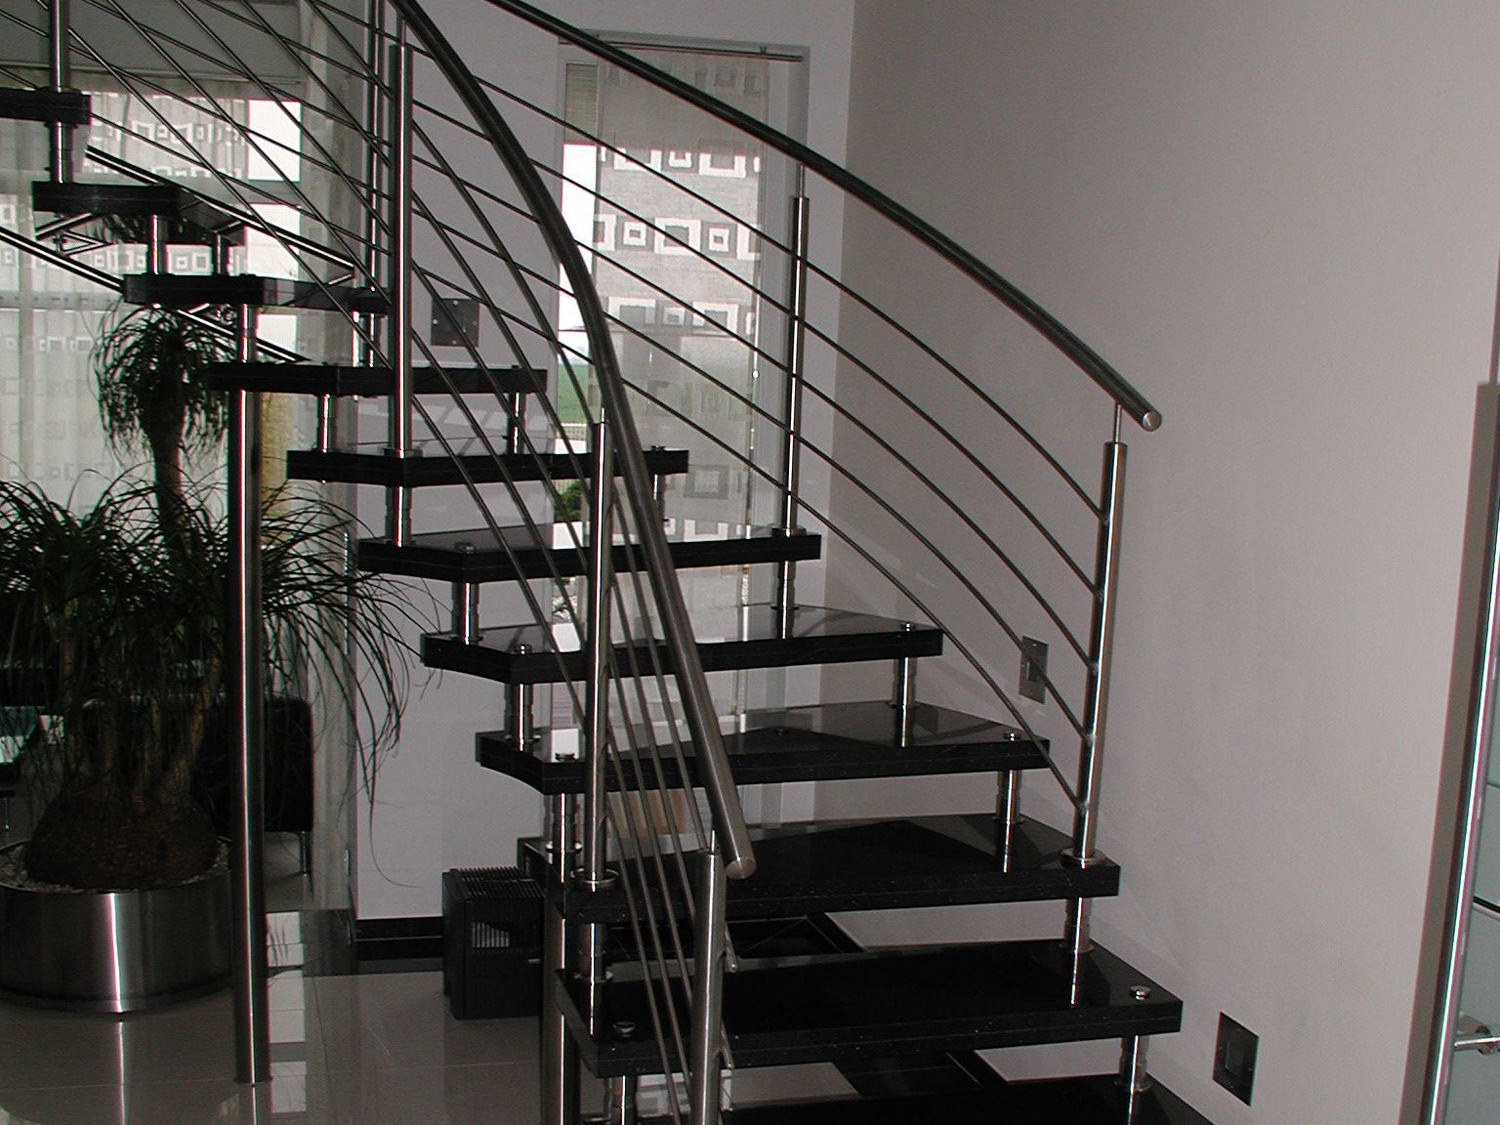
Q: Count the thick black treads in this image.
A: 11